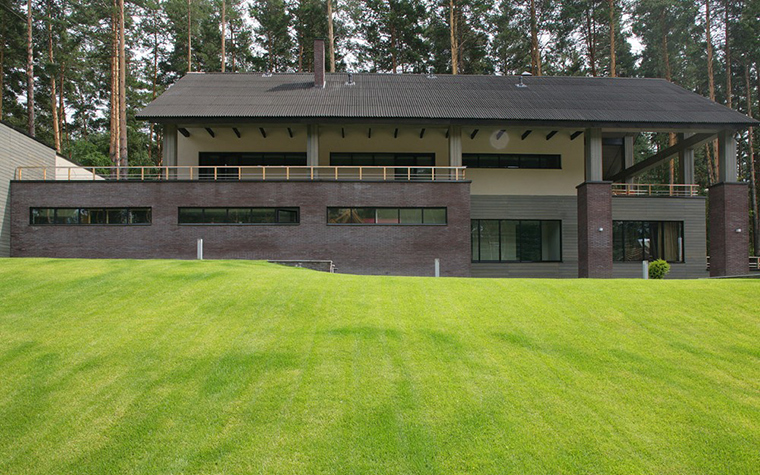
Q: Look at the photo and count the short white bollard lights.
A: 3